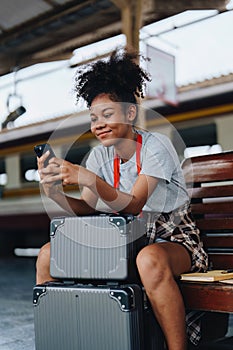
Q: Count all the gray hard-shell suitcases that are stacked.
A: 2